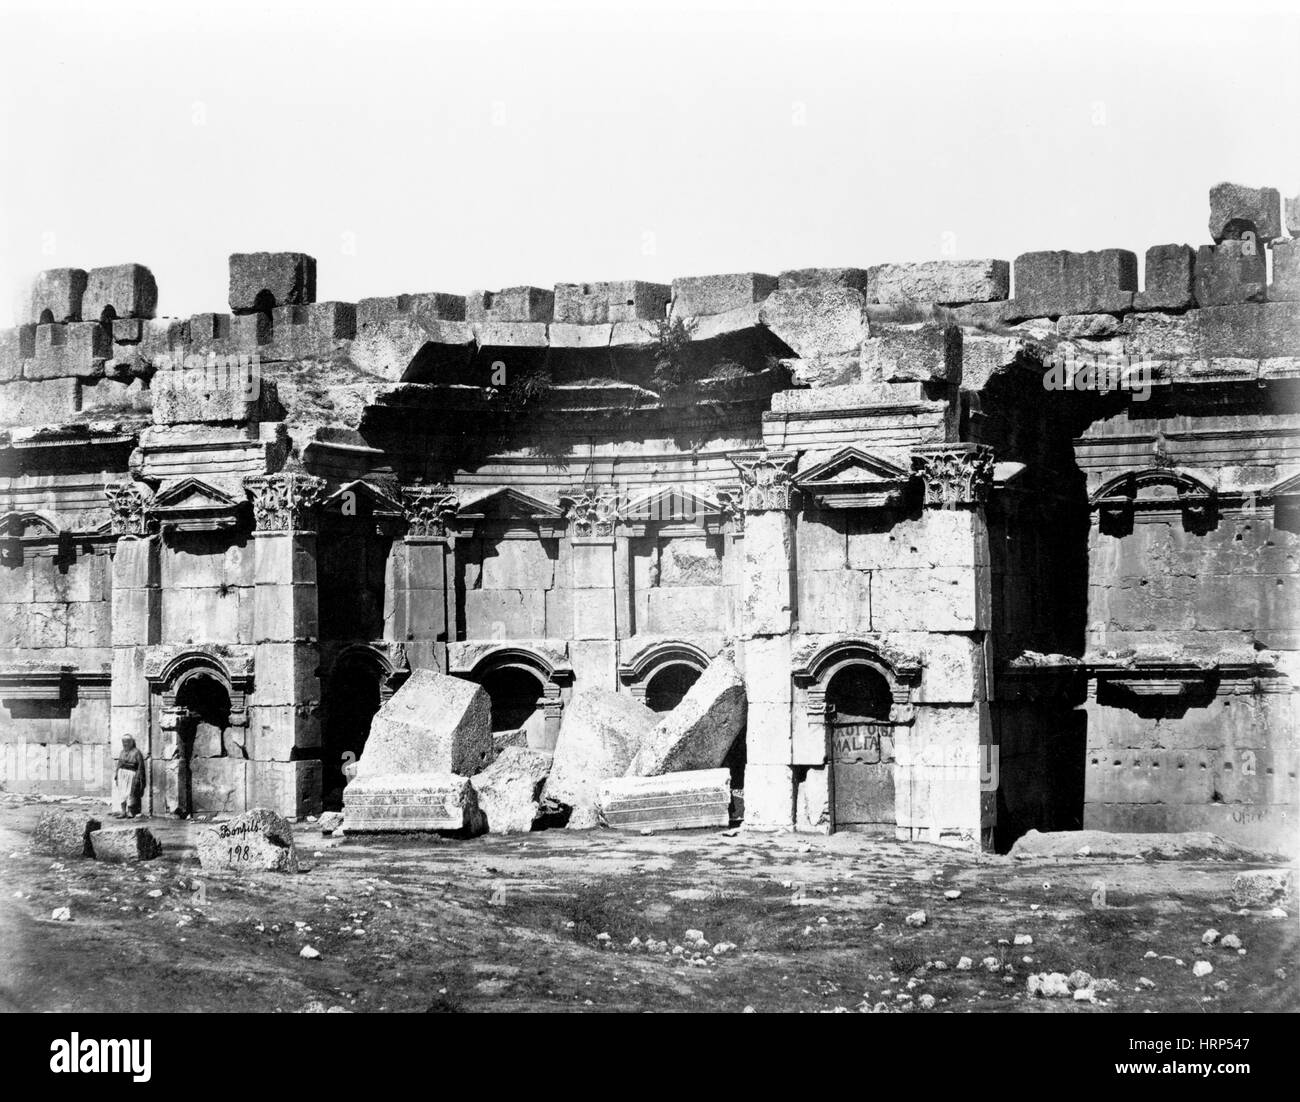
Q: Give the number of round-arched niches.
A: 5